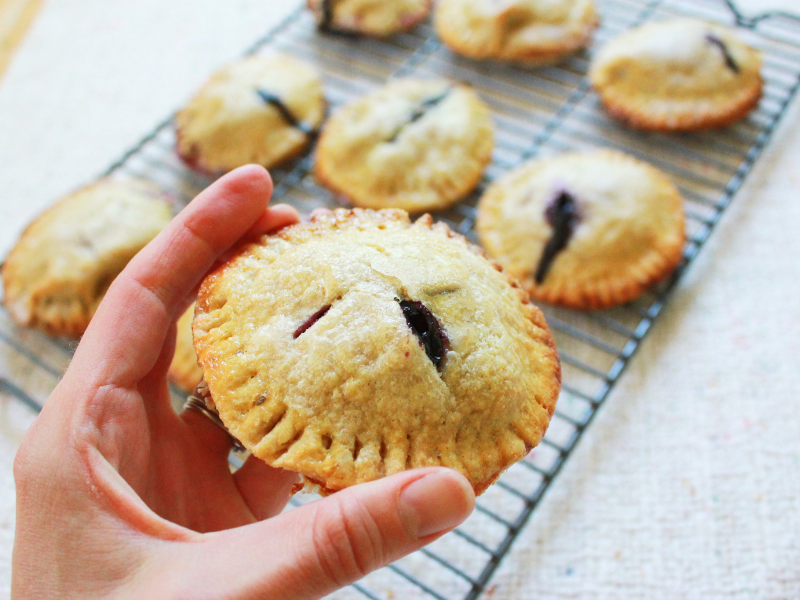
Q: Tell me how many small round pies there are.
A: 9